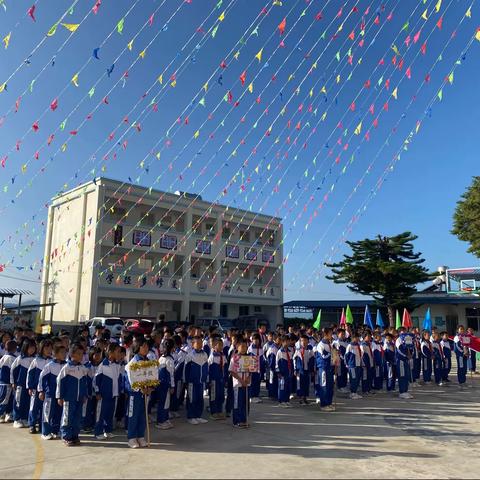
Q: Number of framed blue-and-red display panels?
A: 6